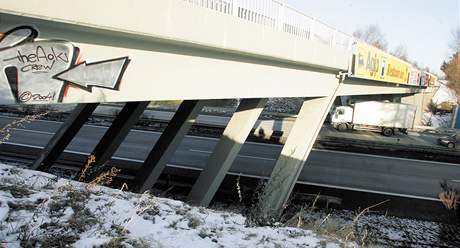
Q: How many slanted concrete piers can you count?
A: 5